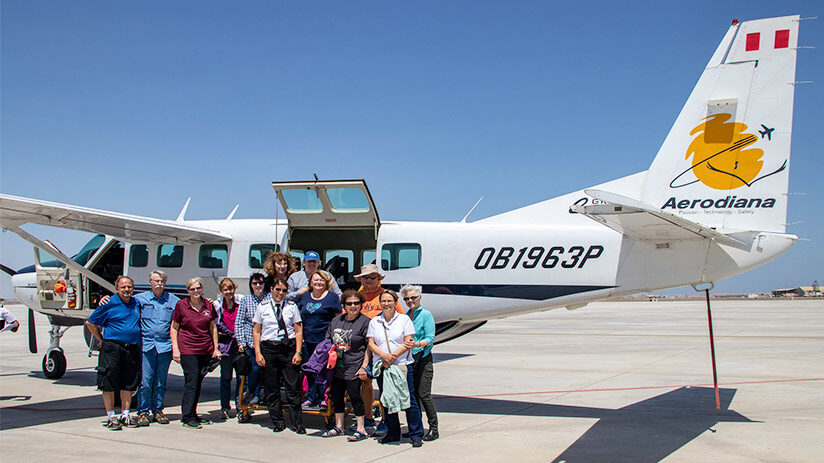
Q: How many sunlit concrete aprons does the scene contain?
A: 1